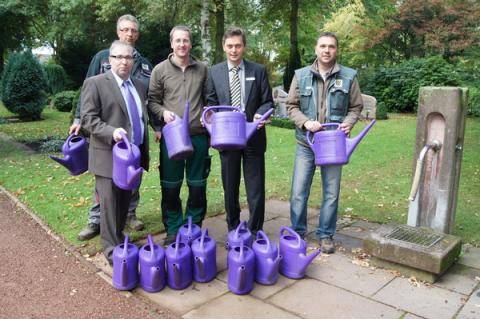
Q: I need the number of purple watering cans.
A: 14